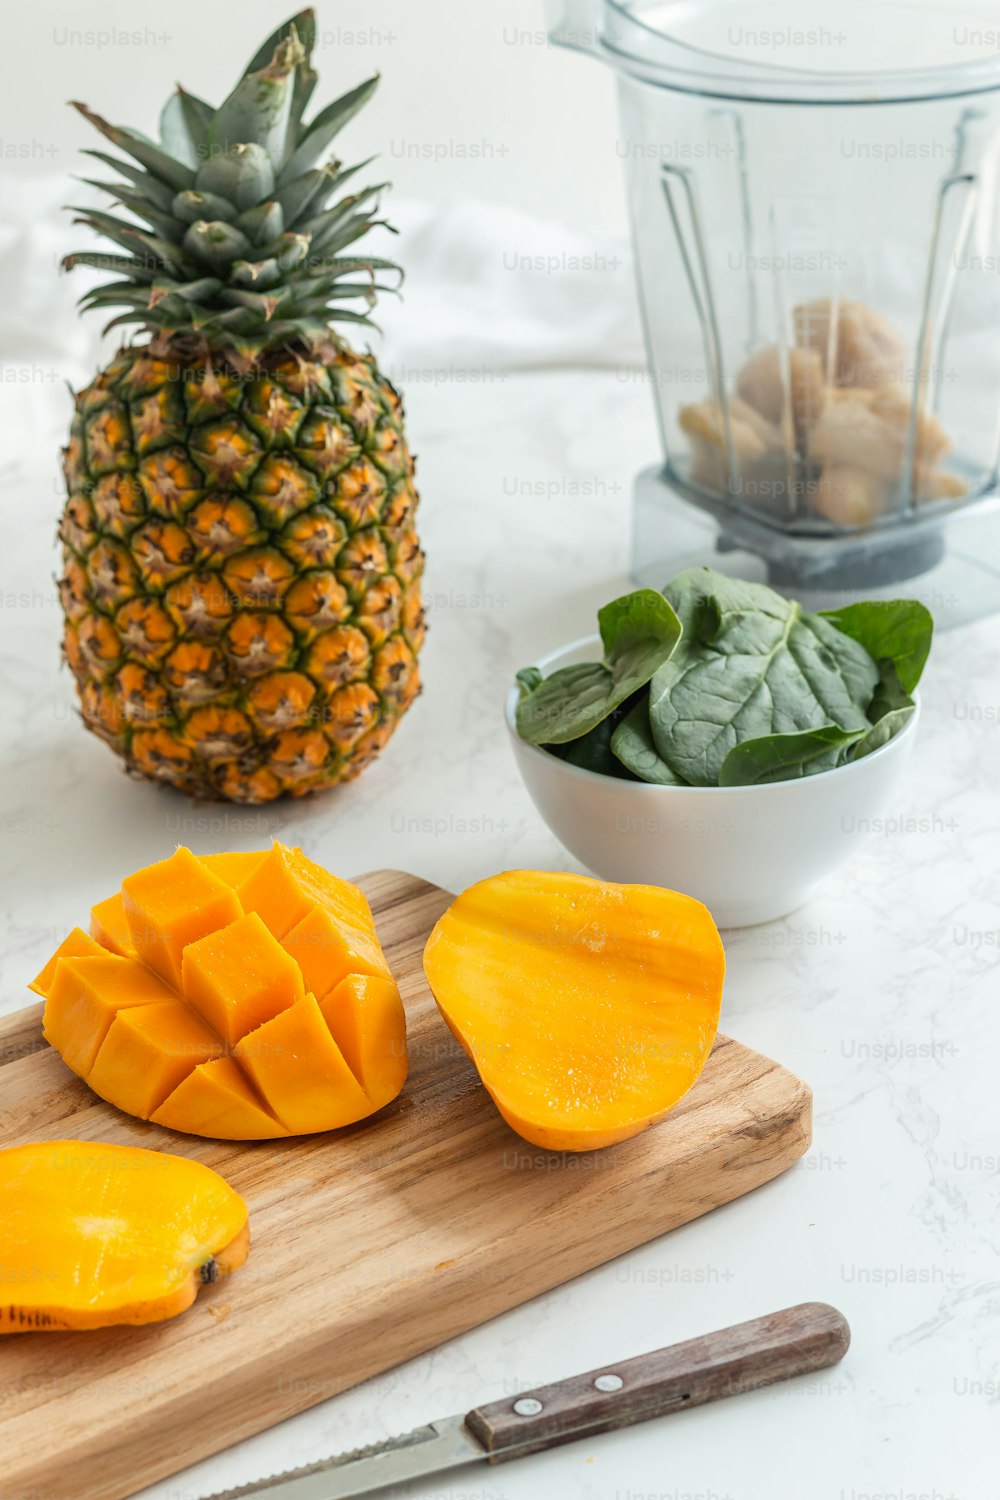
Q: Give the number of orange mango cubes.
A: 12